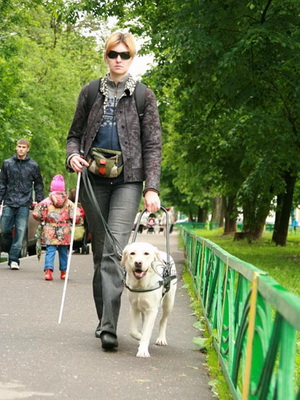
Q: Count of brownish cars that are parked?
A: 1